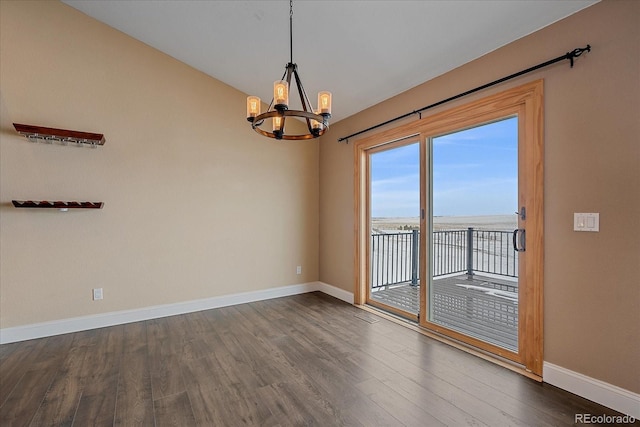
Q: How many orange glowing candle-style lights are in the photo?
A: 5